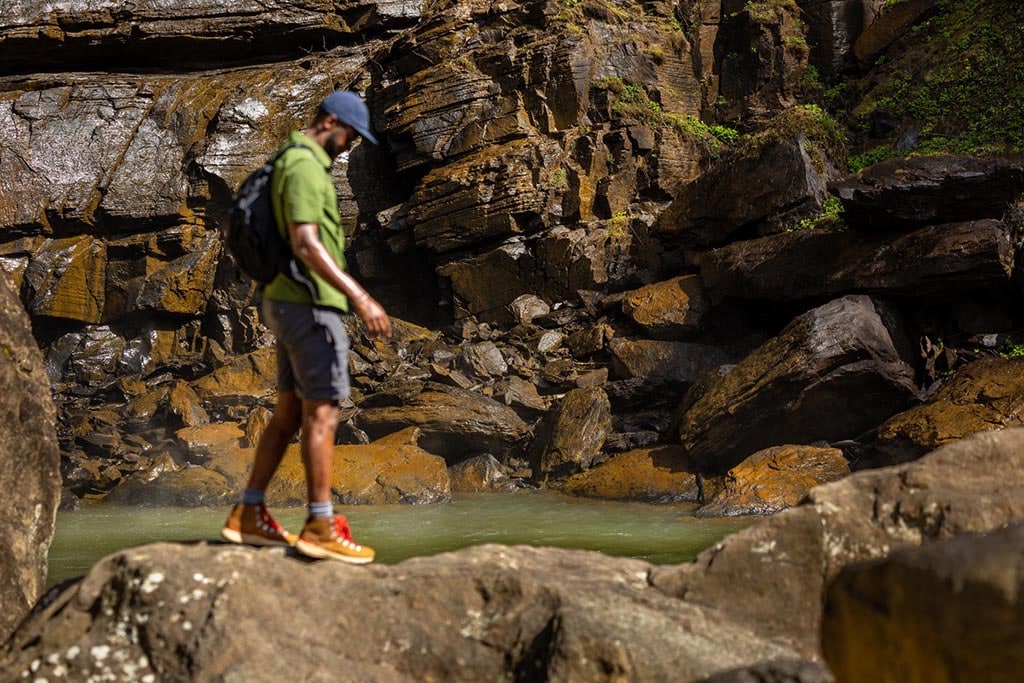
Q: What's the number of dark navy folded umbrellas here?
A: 0